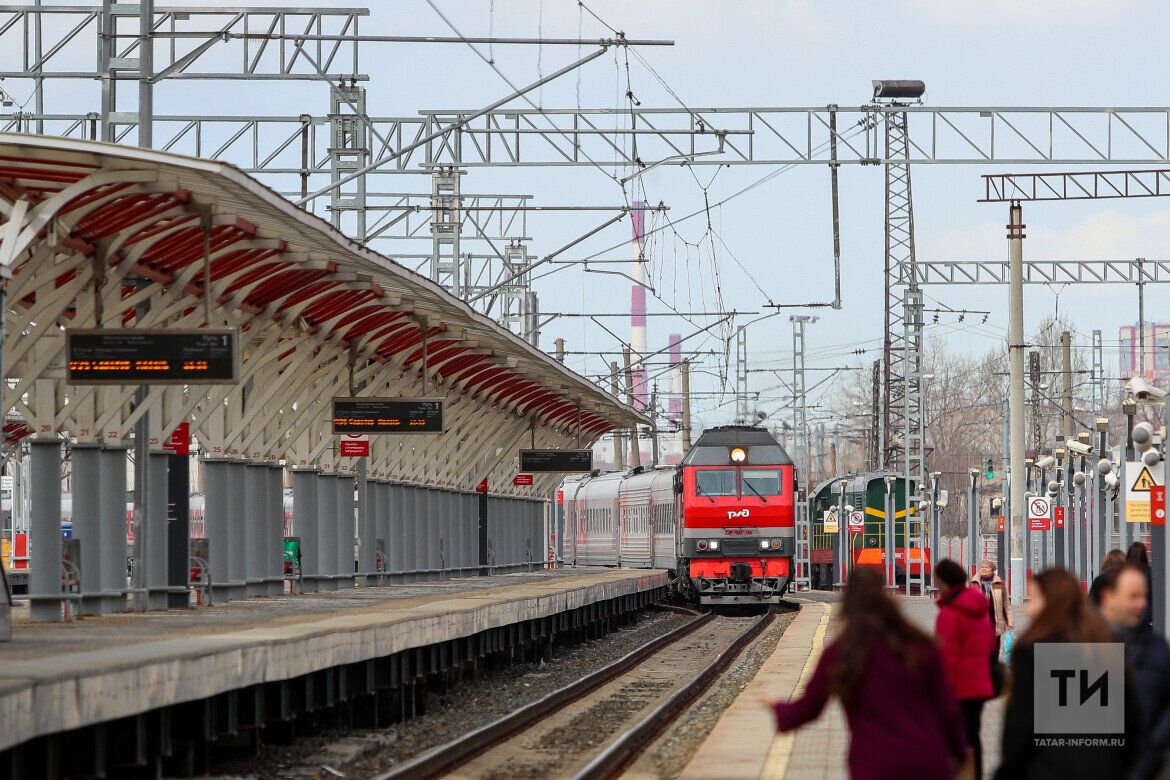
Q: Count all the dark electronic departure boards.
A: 3